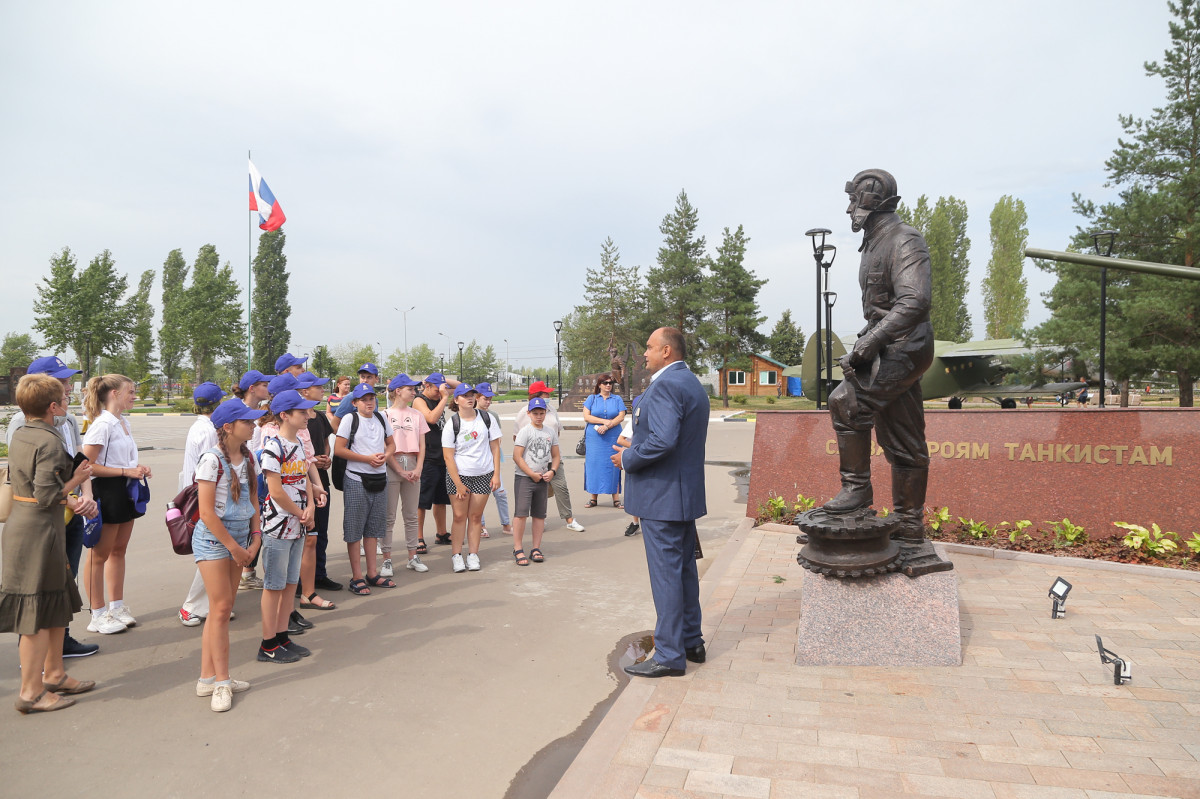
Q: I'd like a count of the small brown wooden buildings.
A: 1